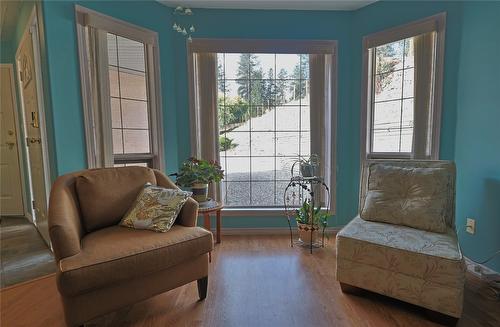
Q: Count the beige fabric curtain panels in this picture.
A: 4